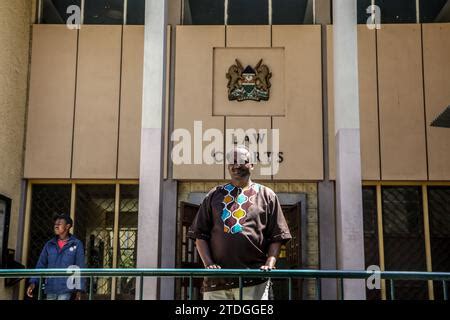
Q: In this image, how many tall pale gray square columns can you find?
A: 2